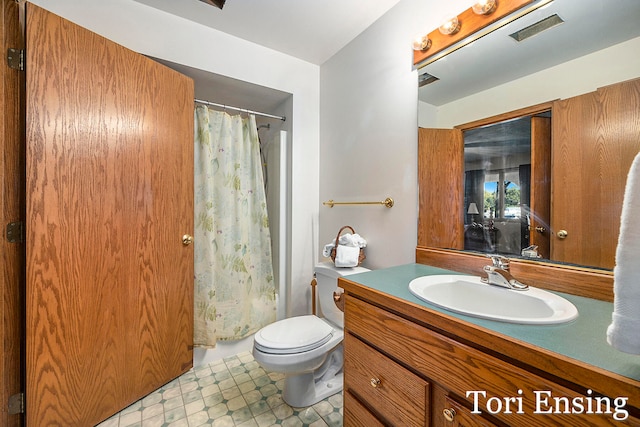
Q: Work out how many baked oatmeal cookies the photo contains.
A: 0